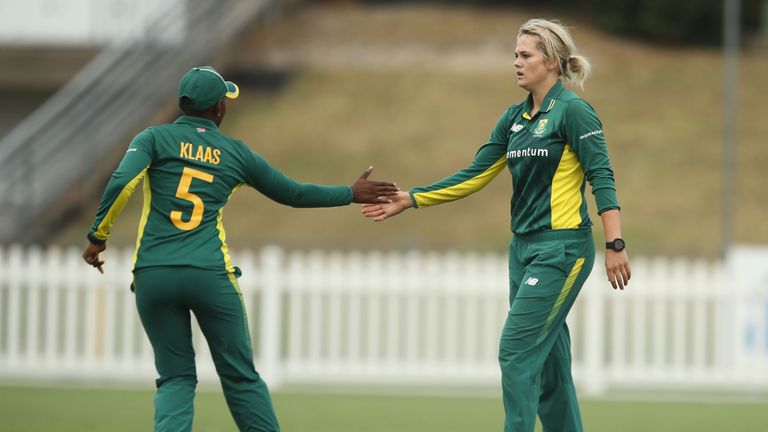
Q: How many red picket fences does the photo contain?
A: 0